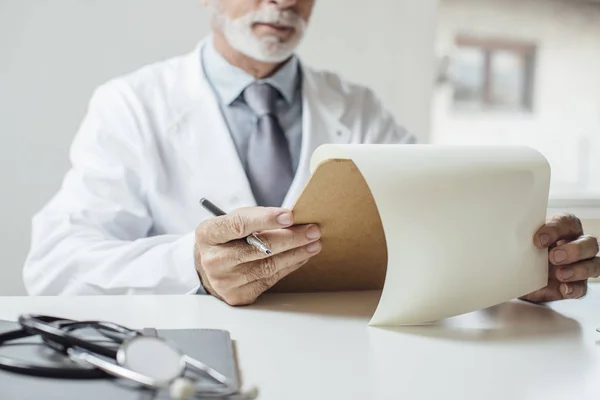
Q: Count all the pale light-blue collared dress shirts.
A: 1